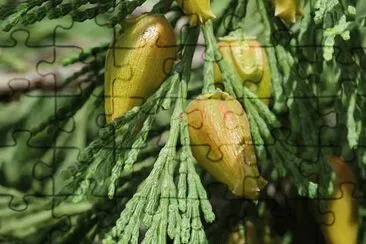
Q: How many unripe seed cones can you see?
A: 6